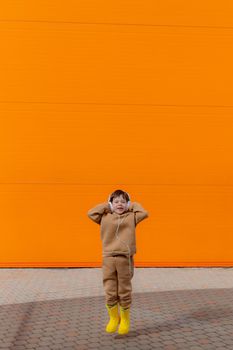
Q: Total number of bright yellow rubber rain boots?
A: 2